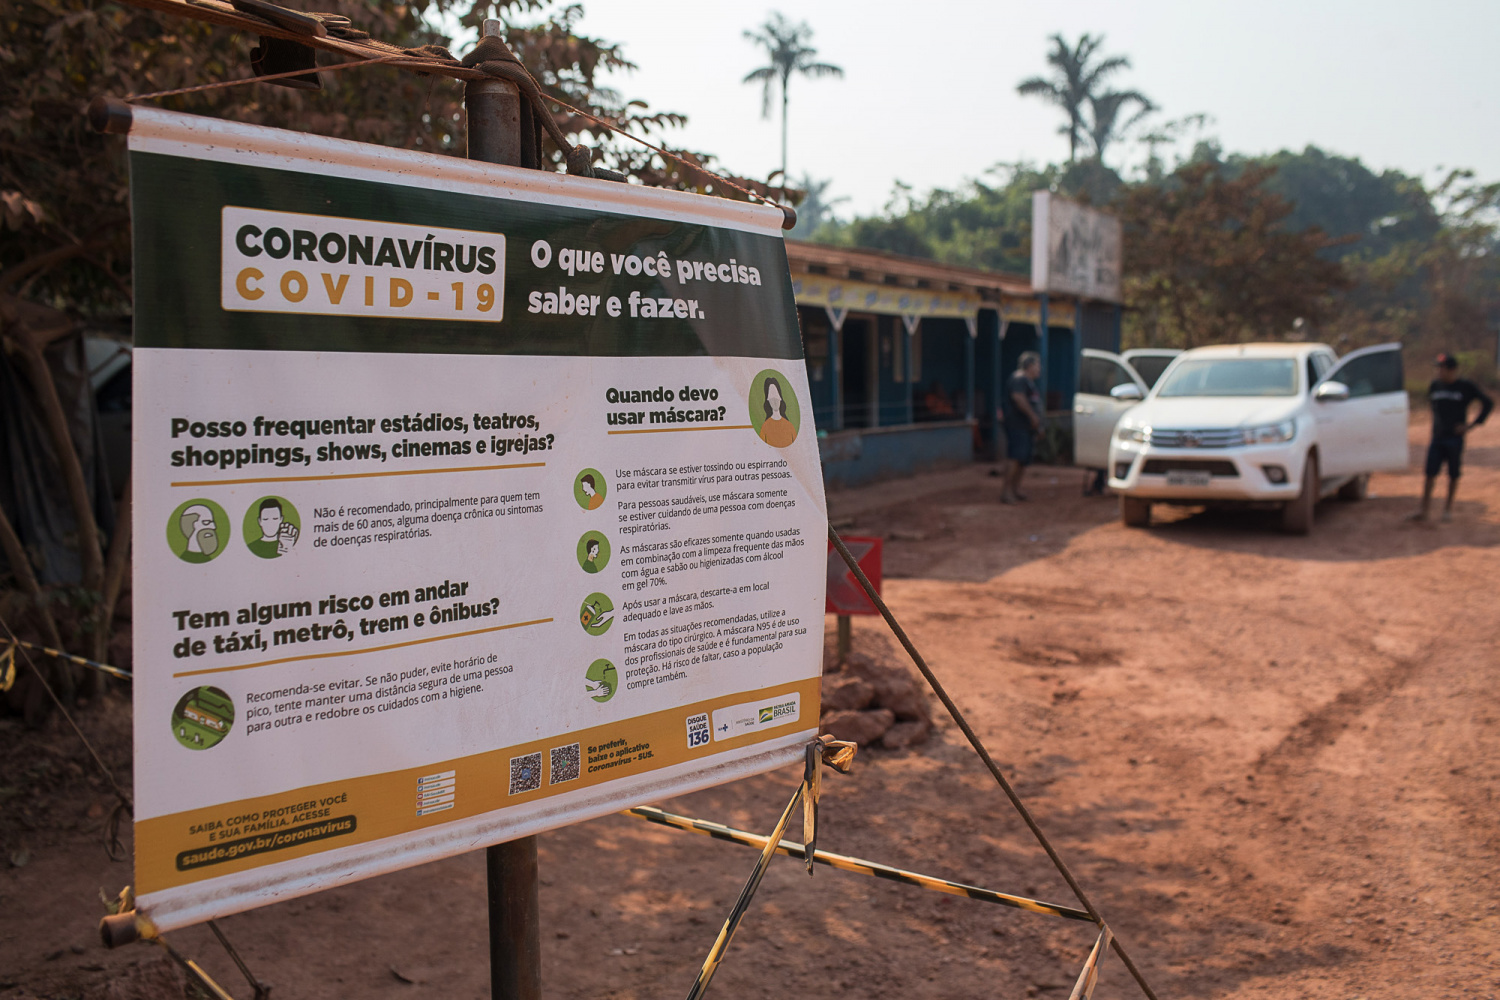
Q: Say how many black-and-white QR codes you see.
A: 2